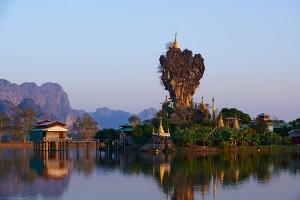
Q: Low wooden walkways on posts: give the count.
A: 1